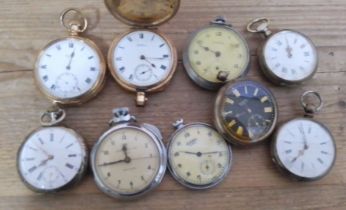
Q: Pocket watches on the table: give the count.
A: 9